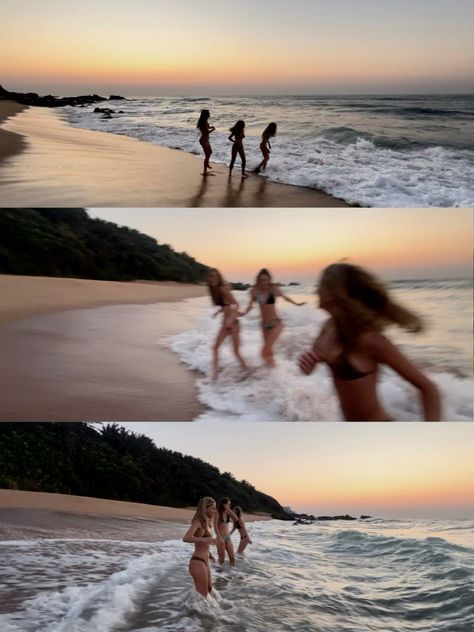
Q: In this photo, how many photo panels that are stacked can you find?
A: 3